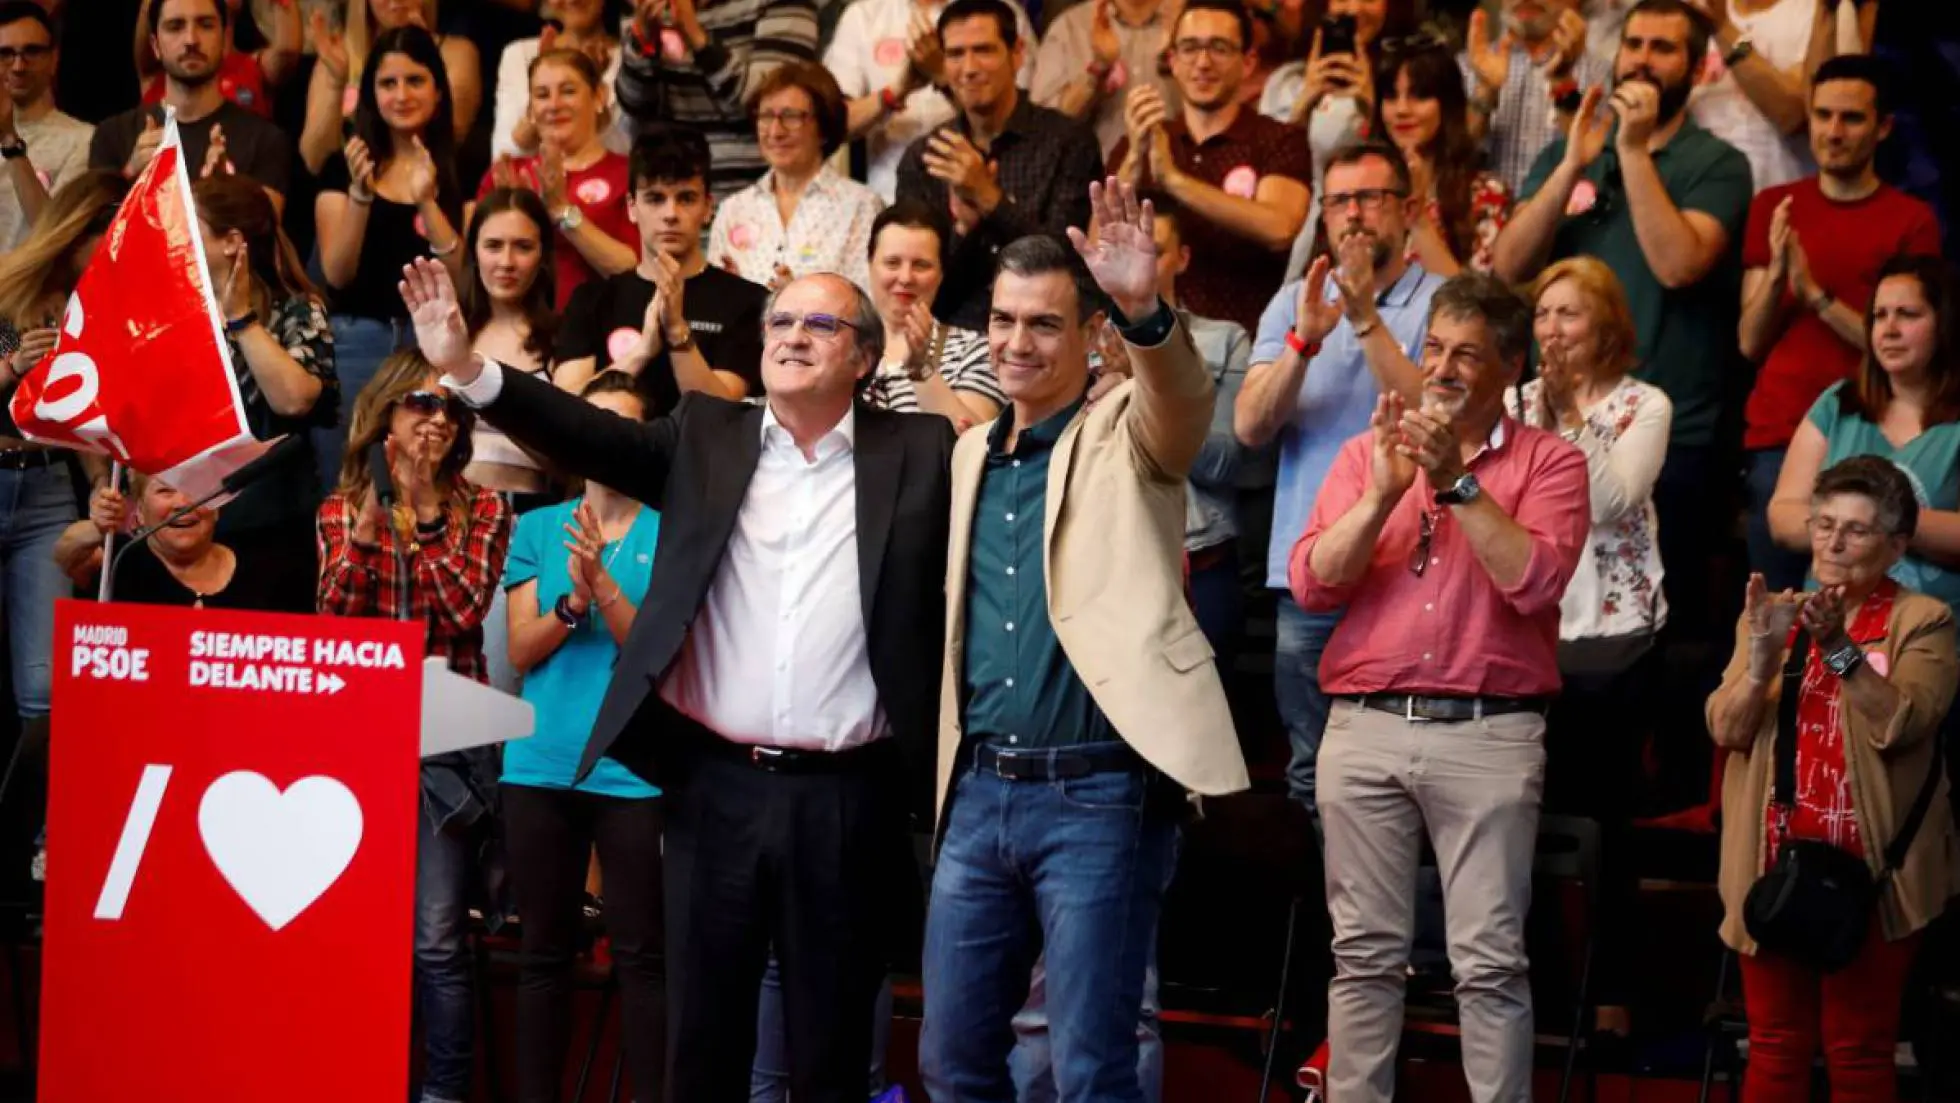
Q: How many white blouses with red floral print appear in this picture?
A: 1